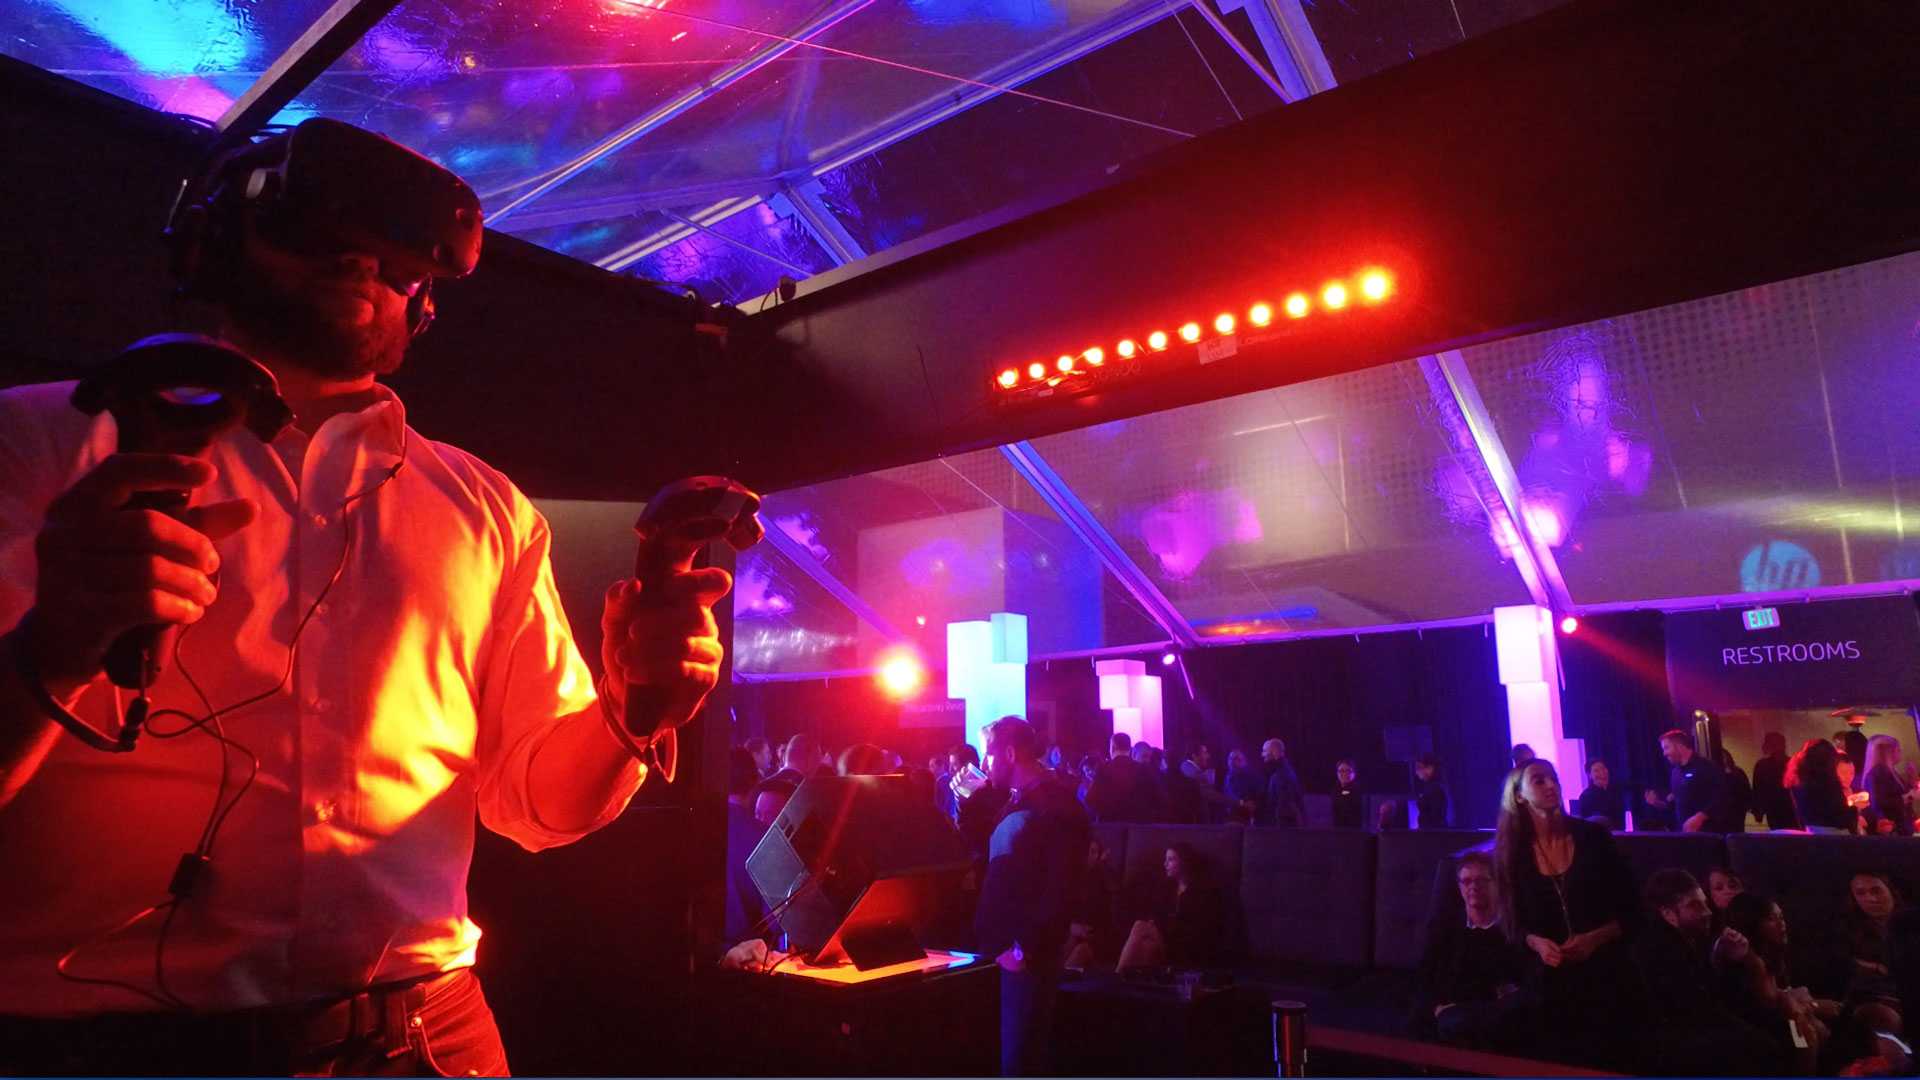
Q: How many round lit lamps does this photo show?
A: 15